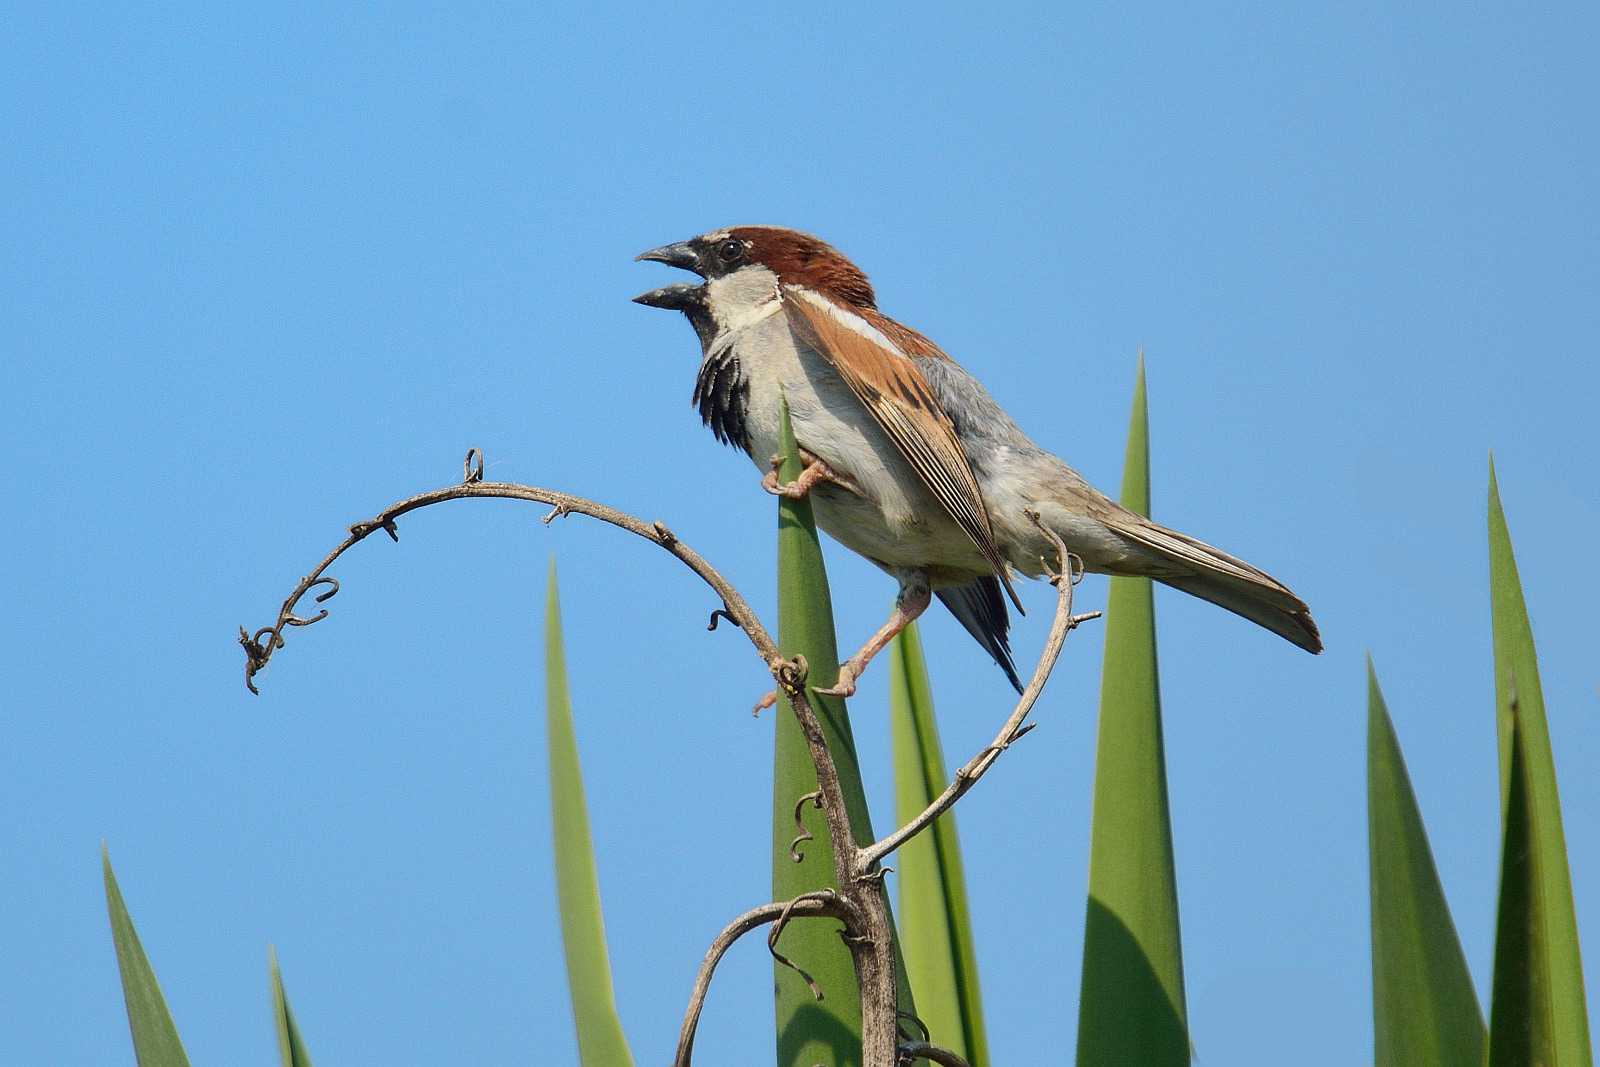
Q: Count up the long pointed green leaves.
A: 9